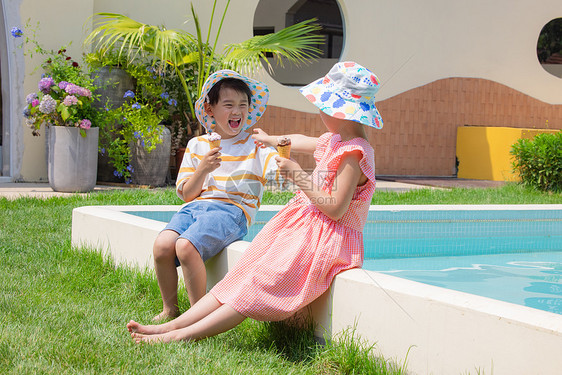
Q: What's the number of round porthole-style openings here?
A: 2